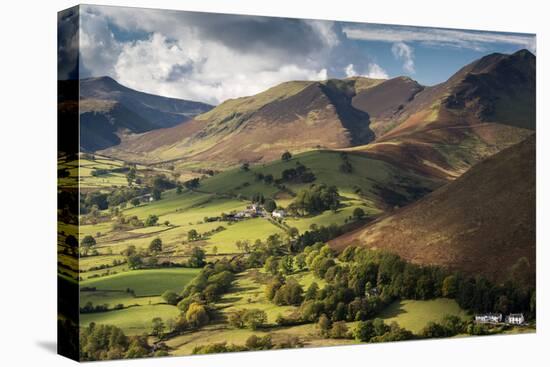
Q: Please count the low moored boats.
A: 0